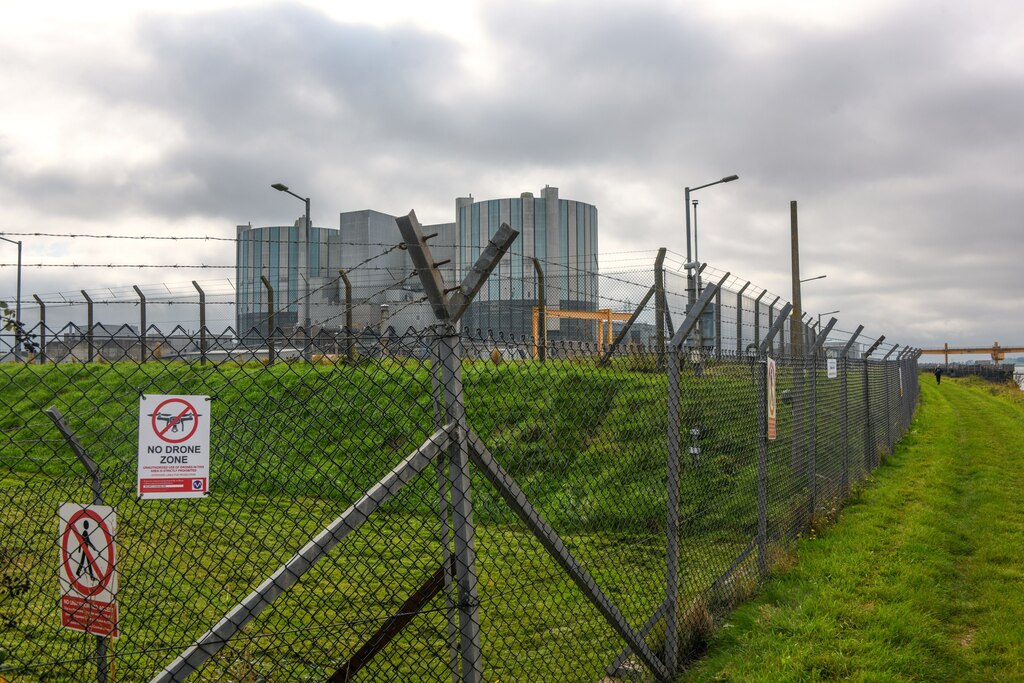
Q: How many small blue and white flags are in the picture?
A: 0